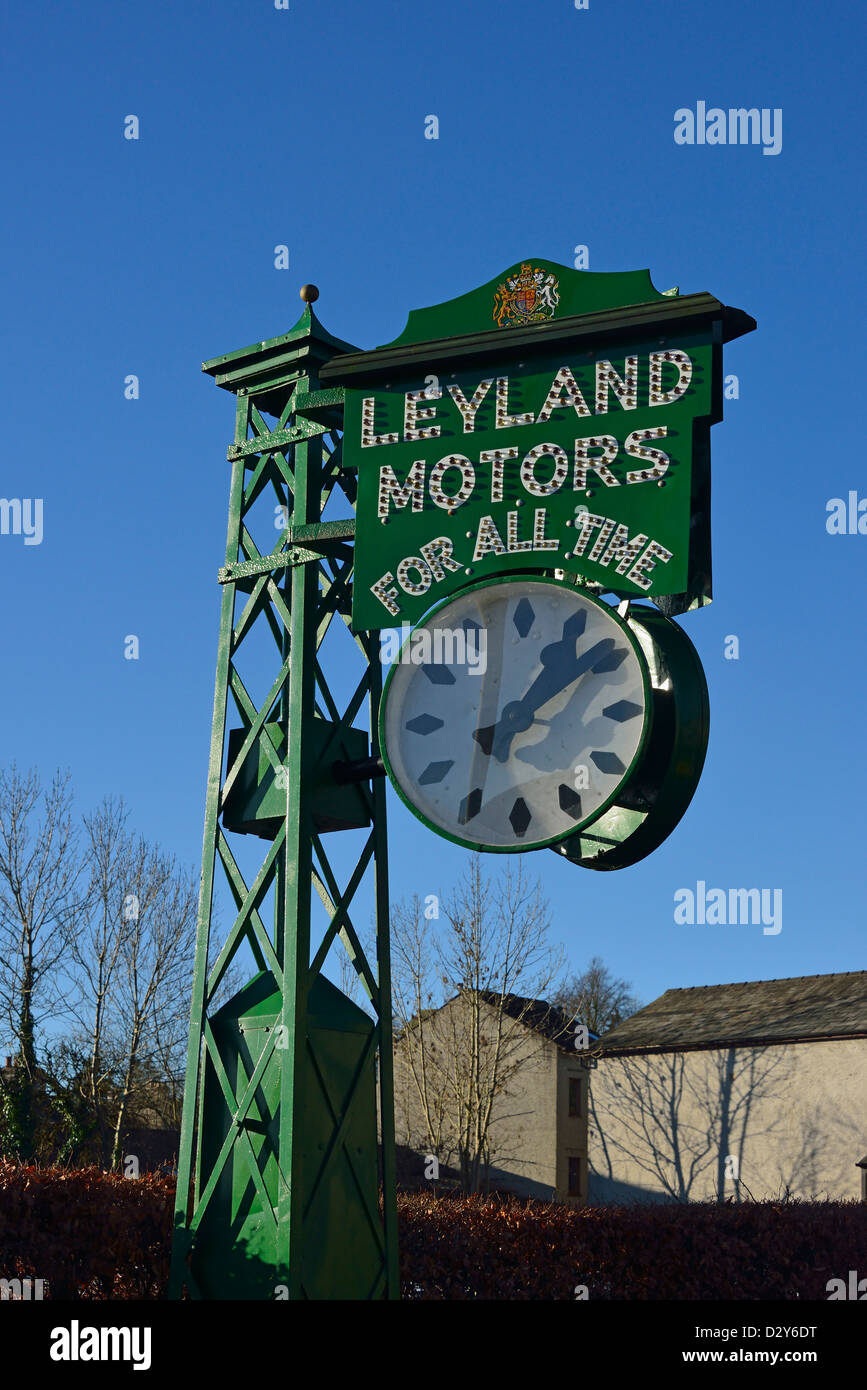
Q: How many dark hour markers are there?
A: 12